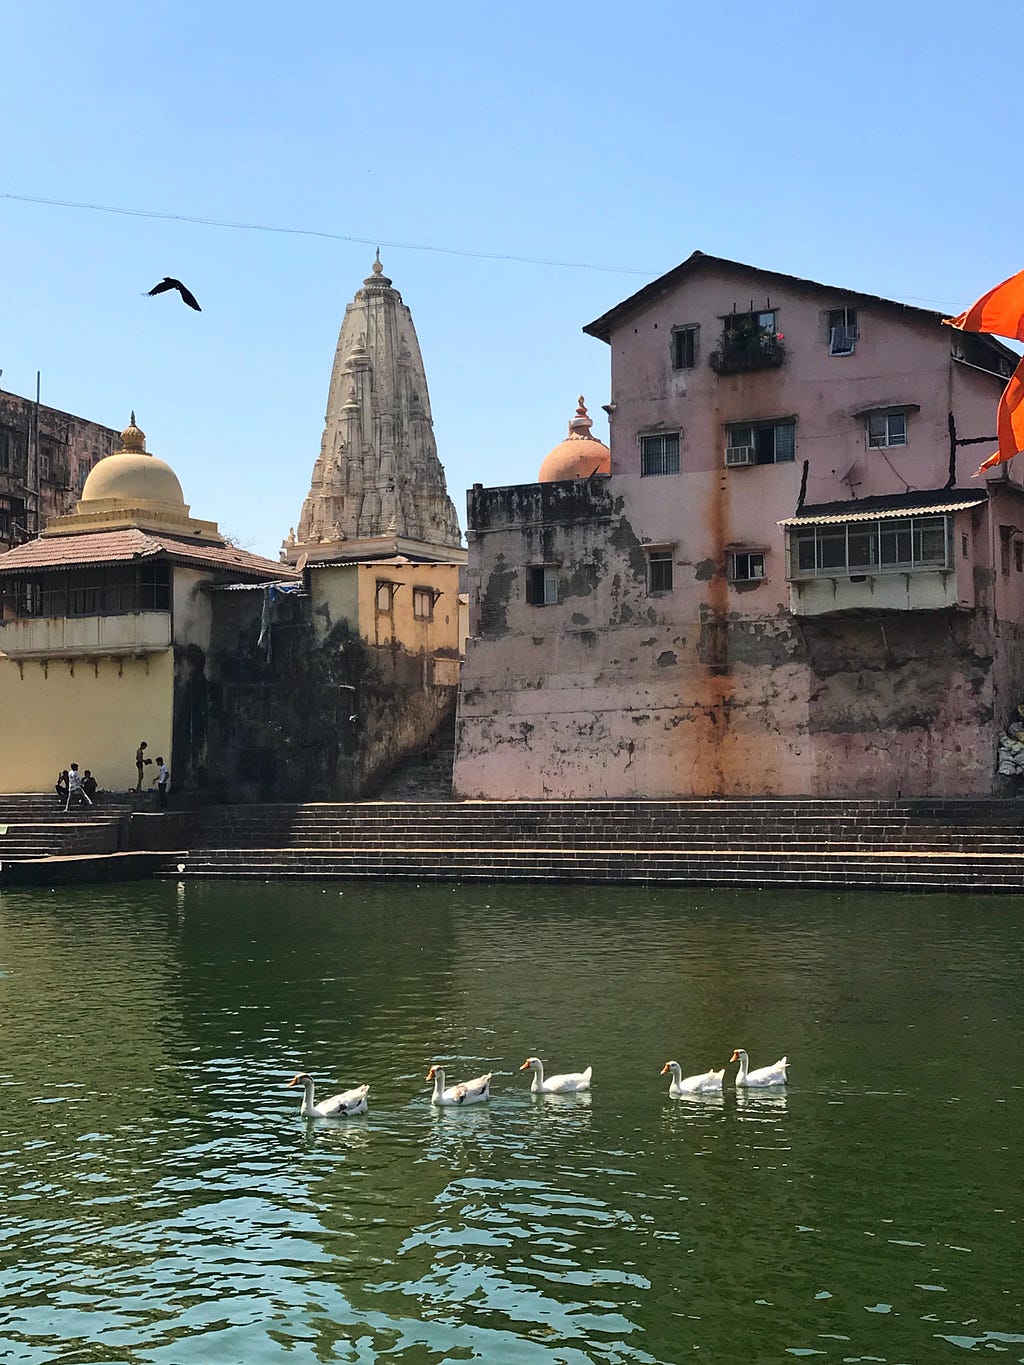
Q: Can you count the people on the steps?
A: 5